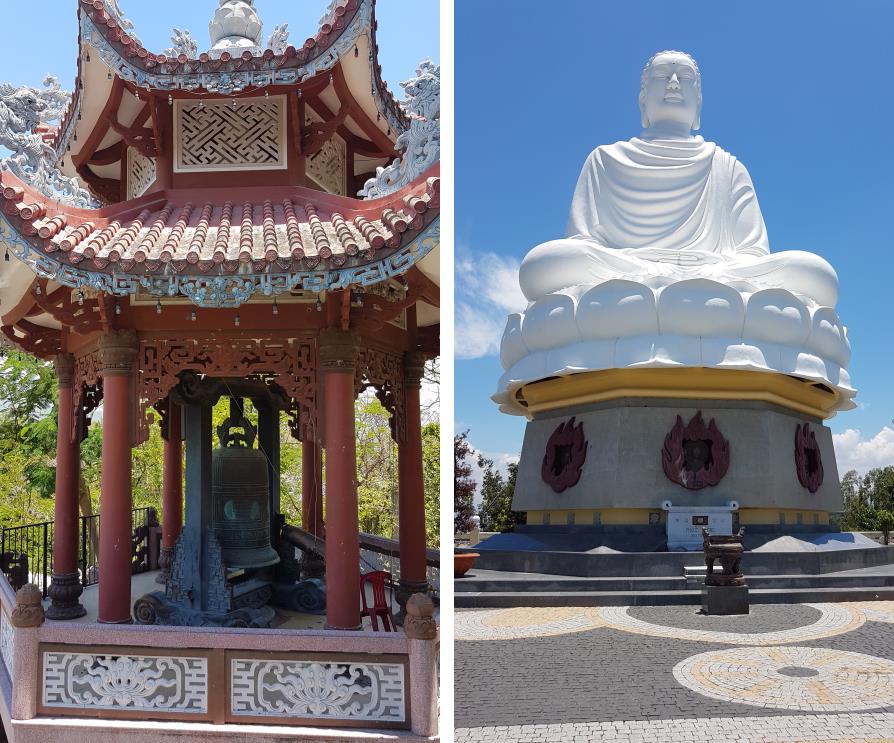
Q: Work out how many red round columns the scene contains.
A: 6